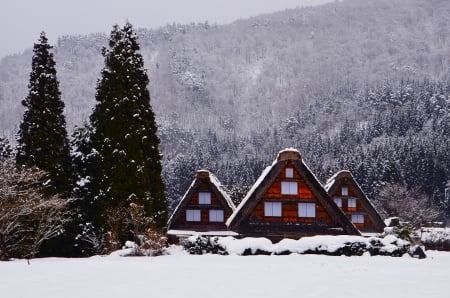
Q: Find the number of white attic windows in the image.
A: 11